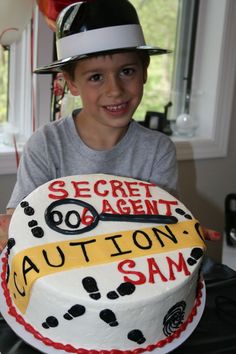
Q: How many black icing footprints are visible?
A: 11